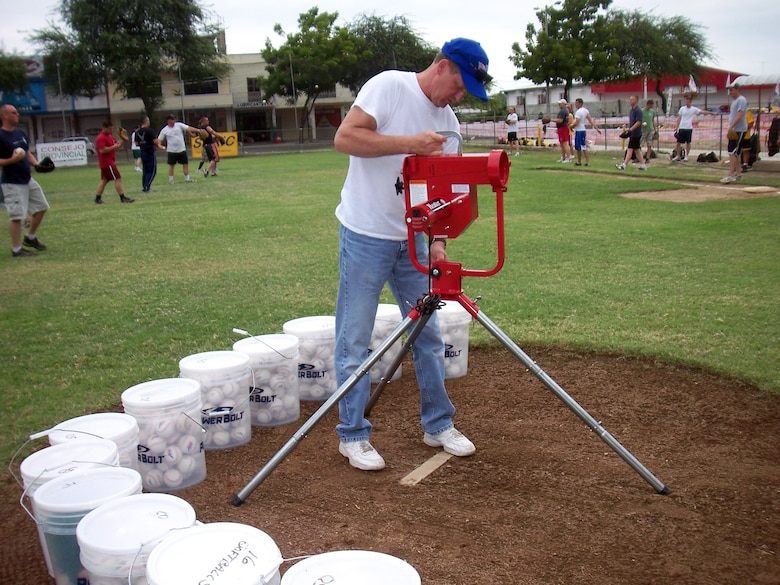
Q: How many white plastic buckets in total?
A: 12